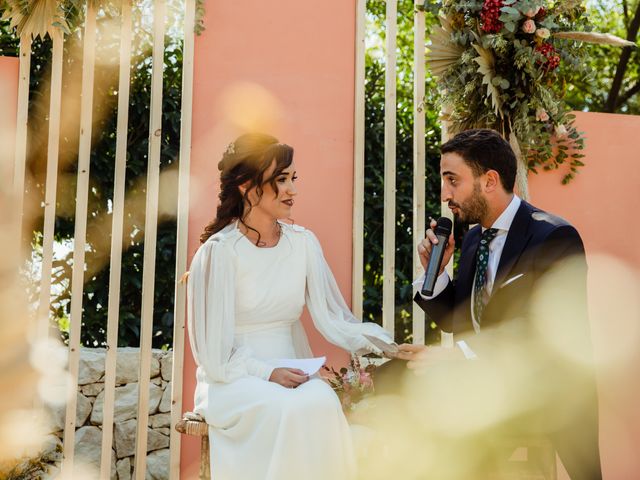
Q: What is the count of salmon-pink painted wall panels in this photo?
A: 3